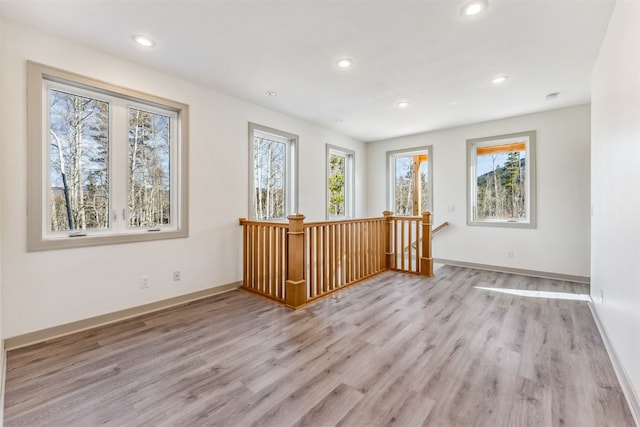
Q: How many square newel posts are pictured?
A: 3